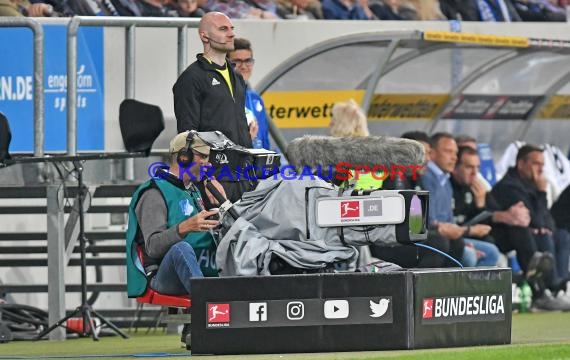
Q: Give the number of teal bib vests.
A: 1